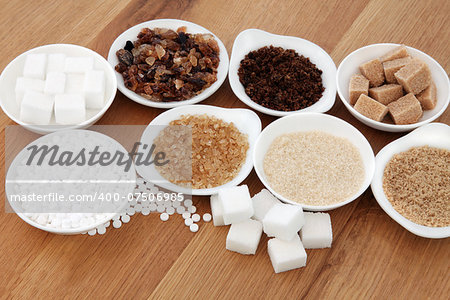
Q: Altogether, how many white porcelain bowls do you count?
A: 8